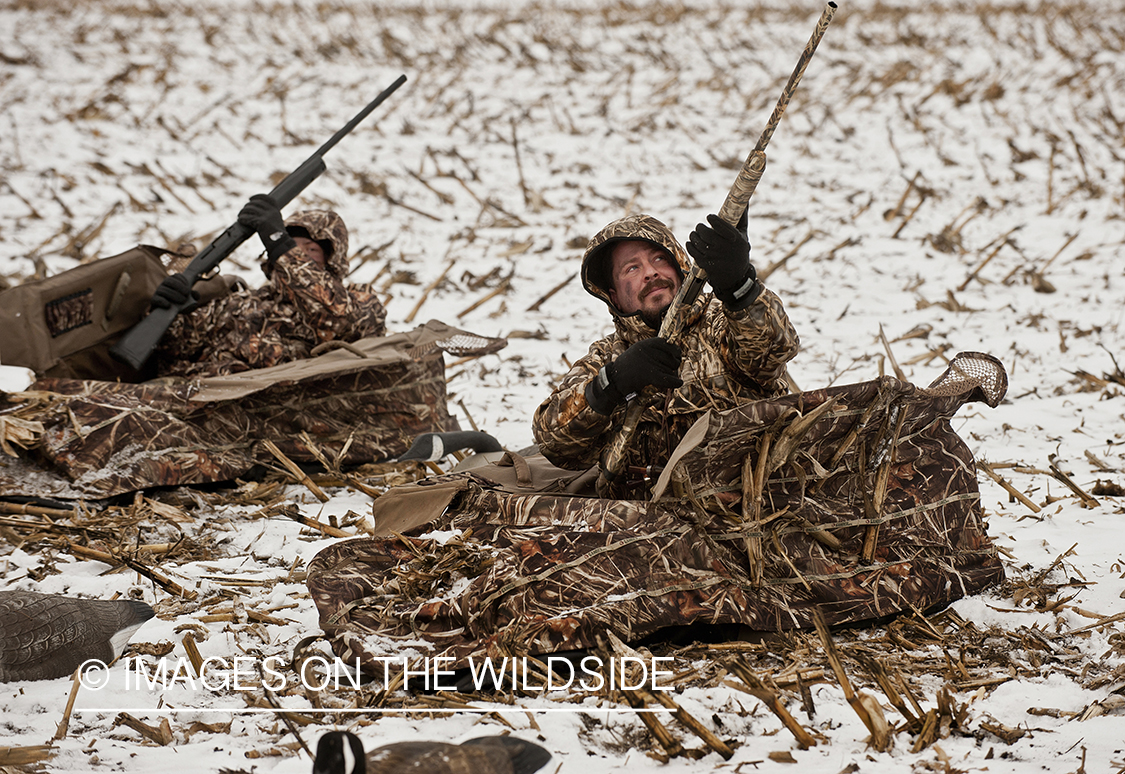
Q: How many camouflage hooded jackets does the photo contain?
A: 2